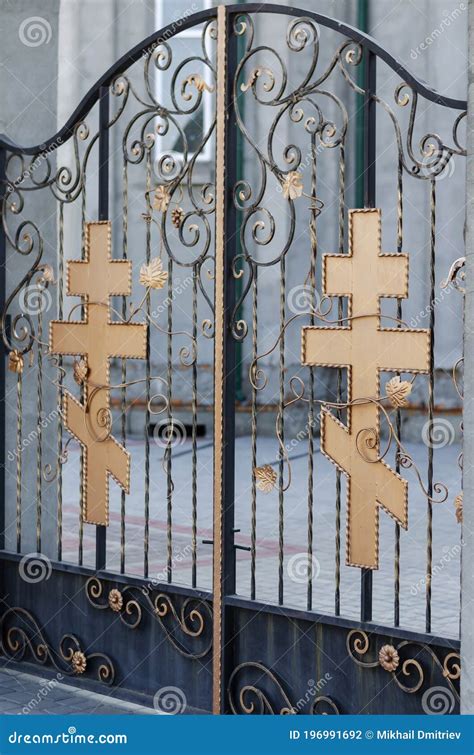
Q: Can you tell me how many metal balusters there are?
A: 14